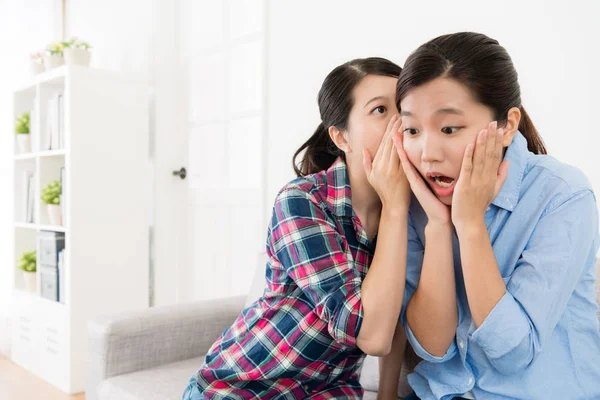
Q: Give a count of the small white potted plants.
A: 6